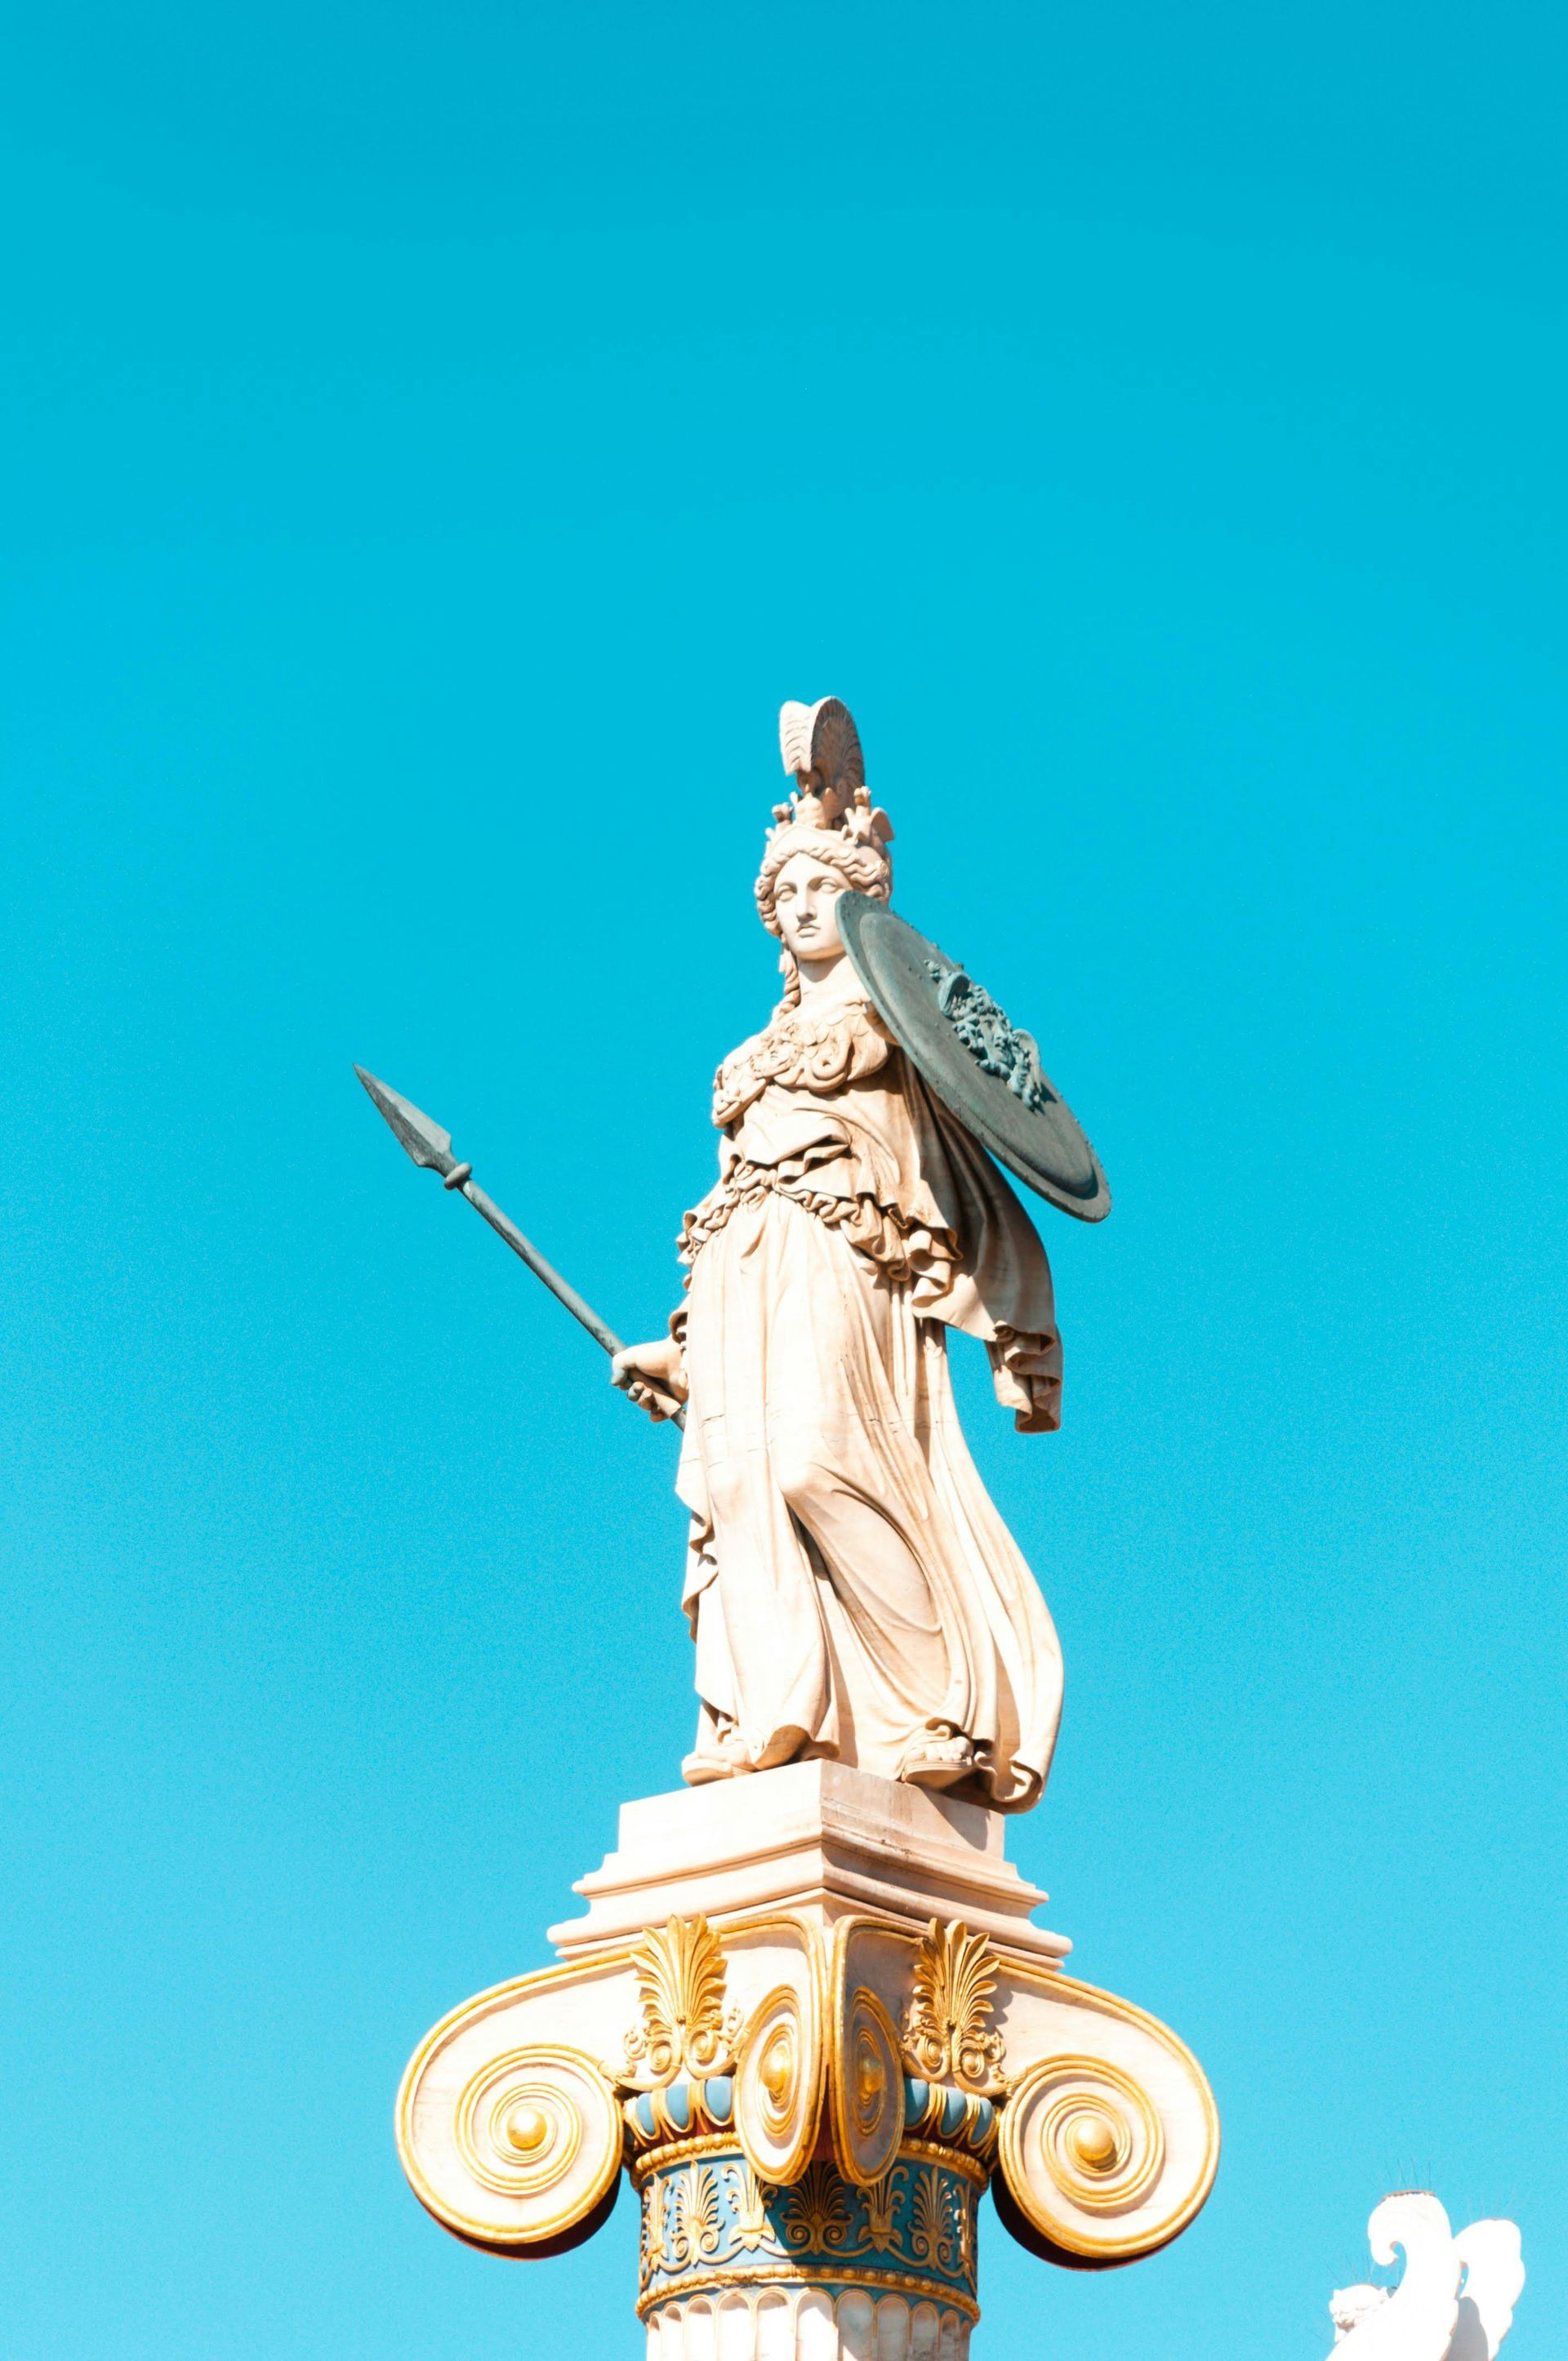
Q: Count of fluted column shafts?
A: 1